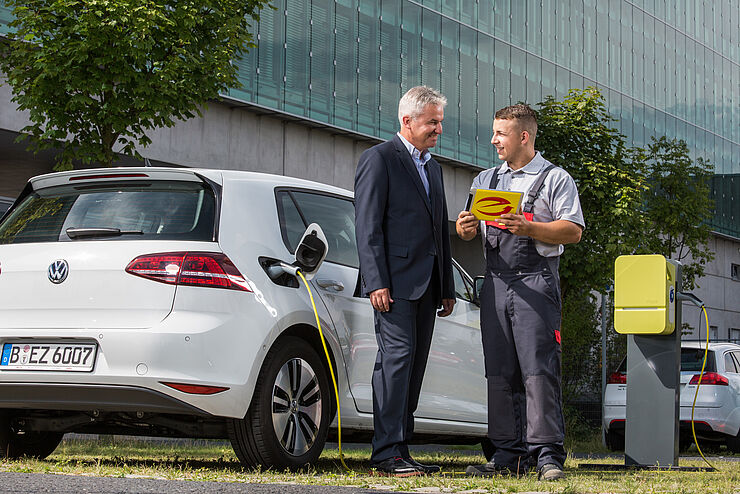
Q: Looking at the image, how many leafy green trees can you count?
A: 3